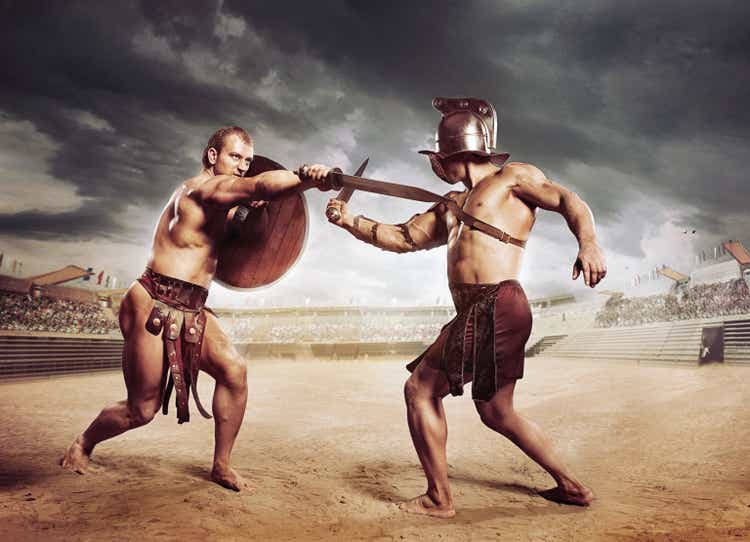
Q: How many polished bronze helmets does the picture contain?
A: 1